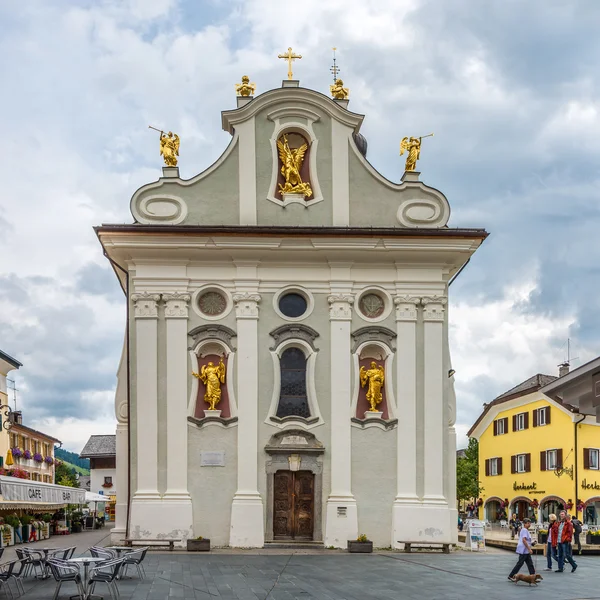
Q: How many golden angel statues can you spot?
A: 7